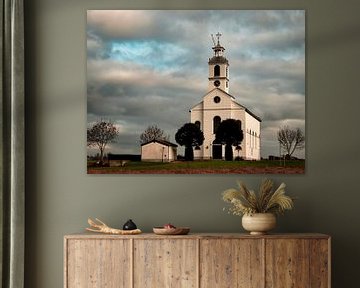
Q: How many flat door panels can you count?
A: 4